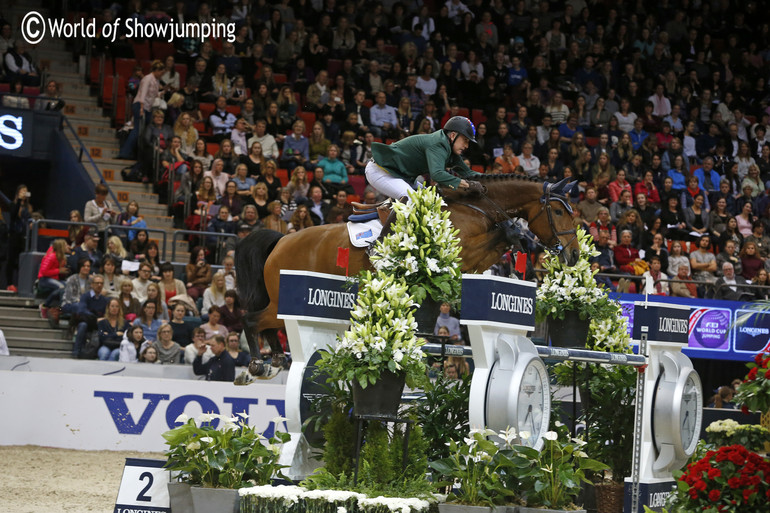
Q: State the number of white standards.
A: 3